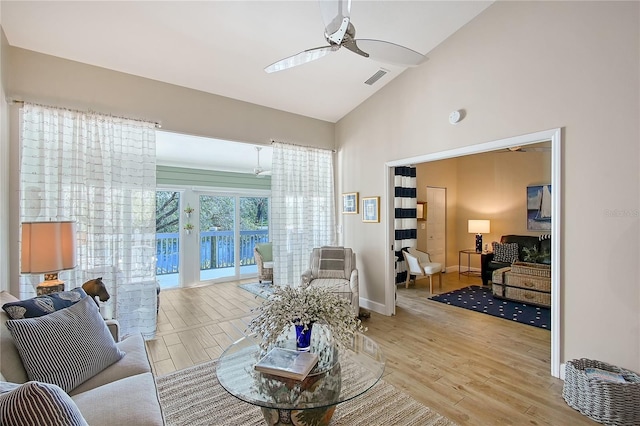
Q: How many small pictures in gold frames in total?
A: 2